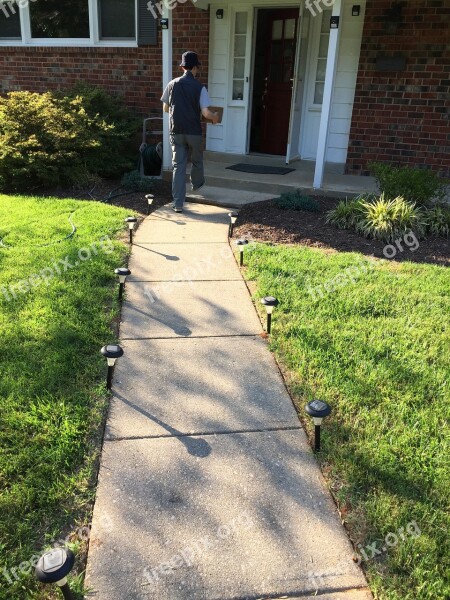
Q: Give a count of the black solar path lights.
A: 9